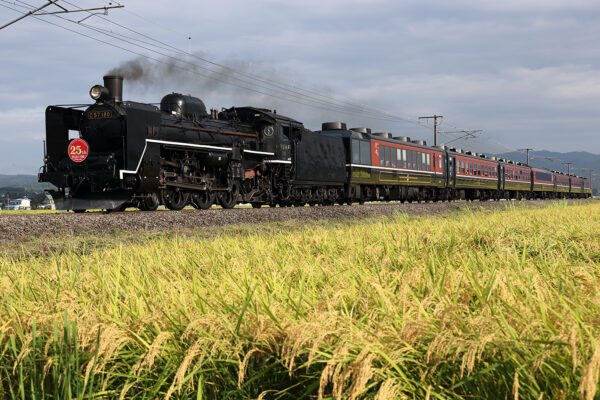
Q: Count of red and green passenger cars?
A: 7